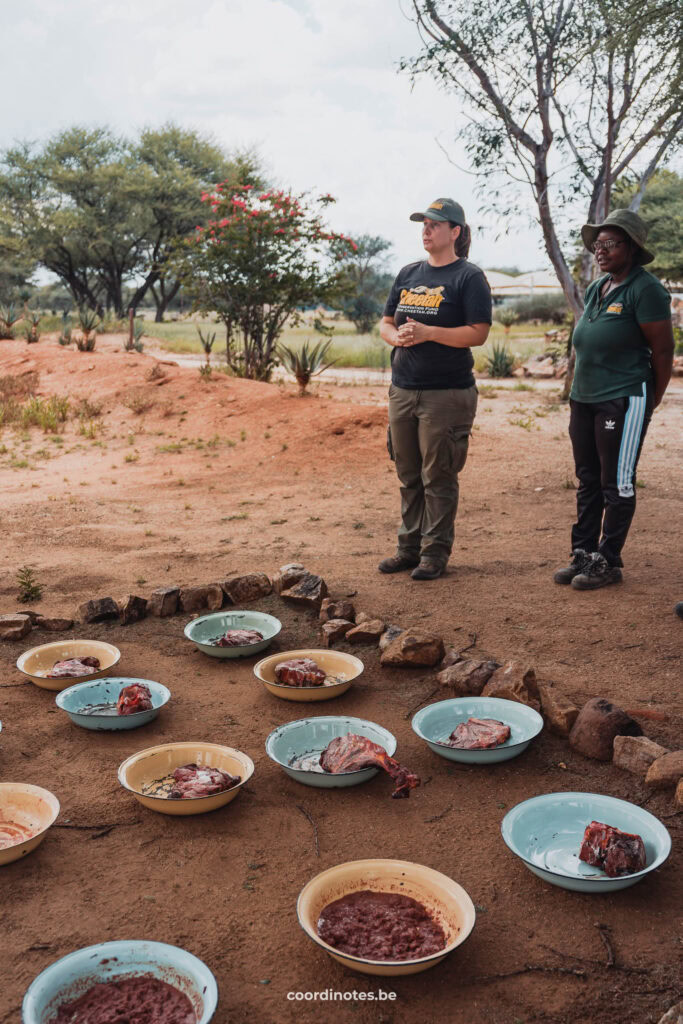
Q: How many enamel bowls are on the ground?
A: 11